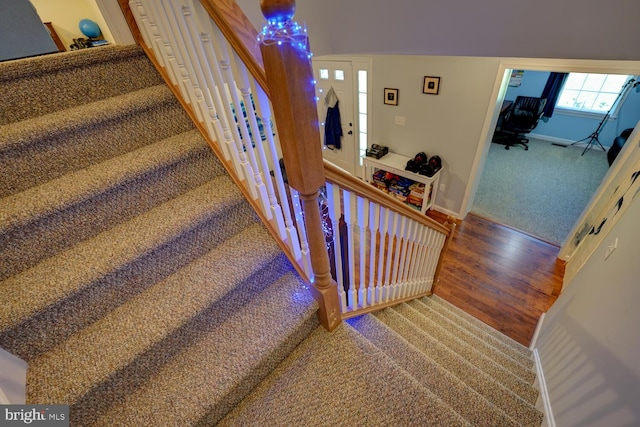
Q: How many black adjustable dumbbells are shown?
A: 2